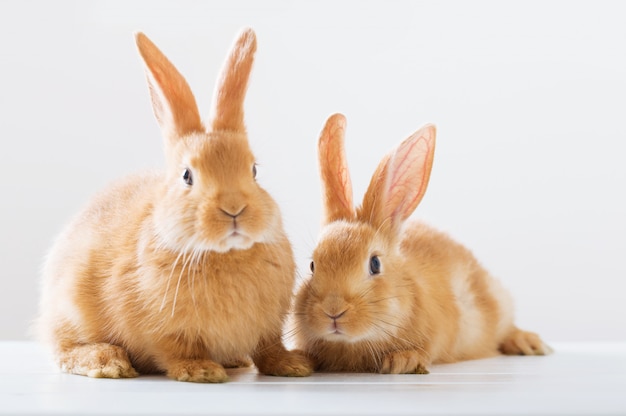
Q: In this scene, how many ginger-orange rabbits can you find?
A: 2